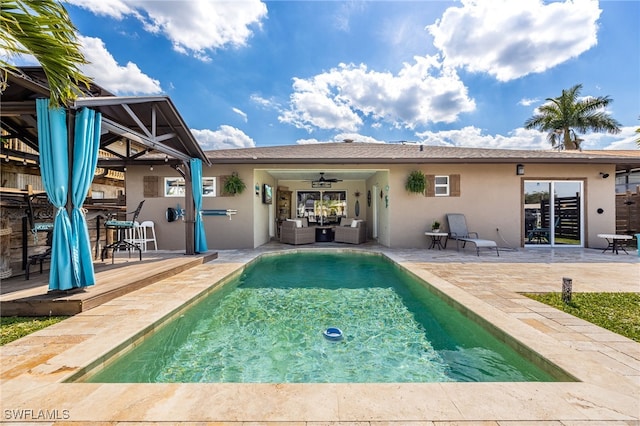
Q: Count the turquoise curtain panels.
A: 3